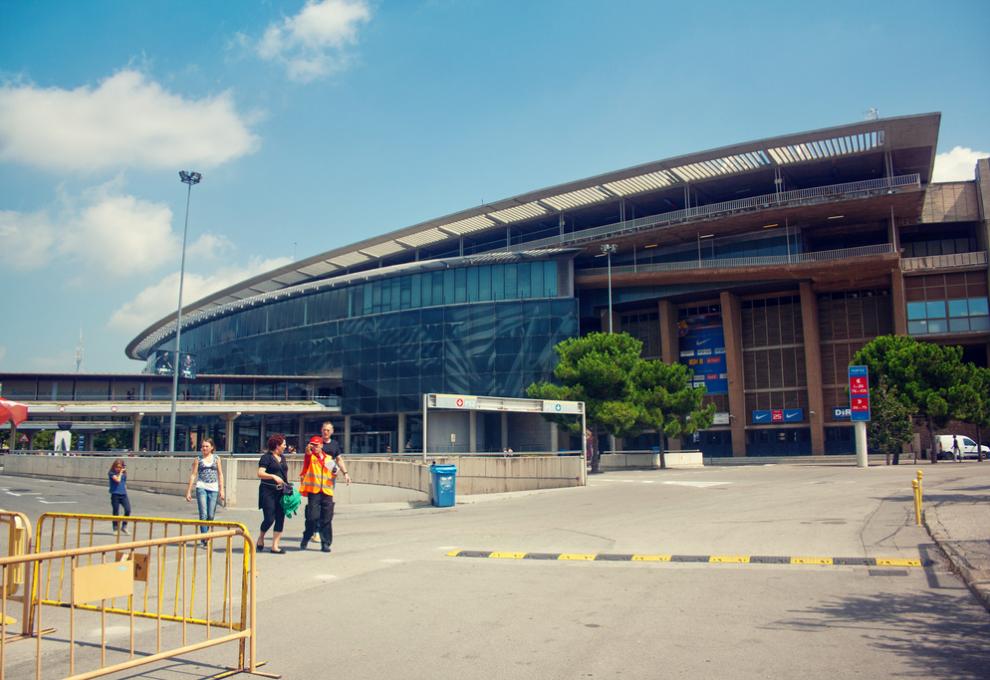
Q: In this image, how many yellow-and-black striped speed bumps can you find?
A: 1